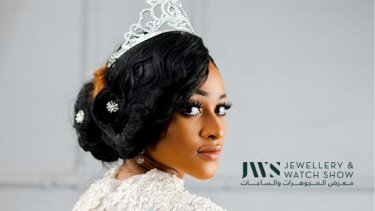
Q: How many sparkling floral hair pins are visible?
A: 2